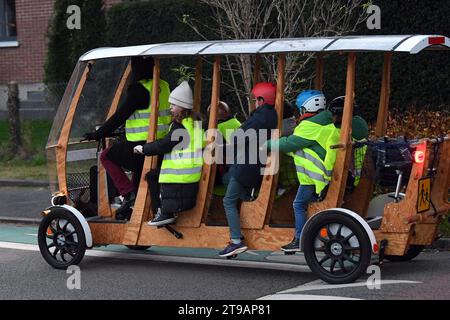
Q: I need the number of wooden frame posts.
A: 10